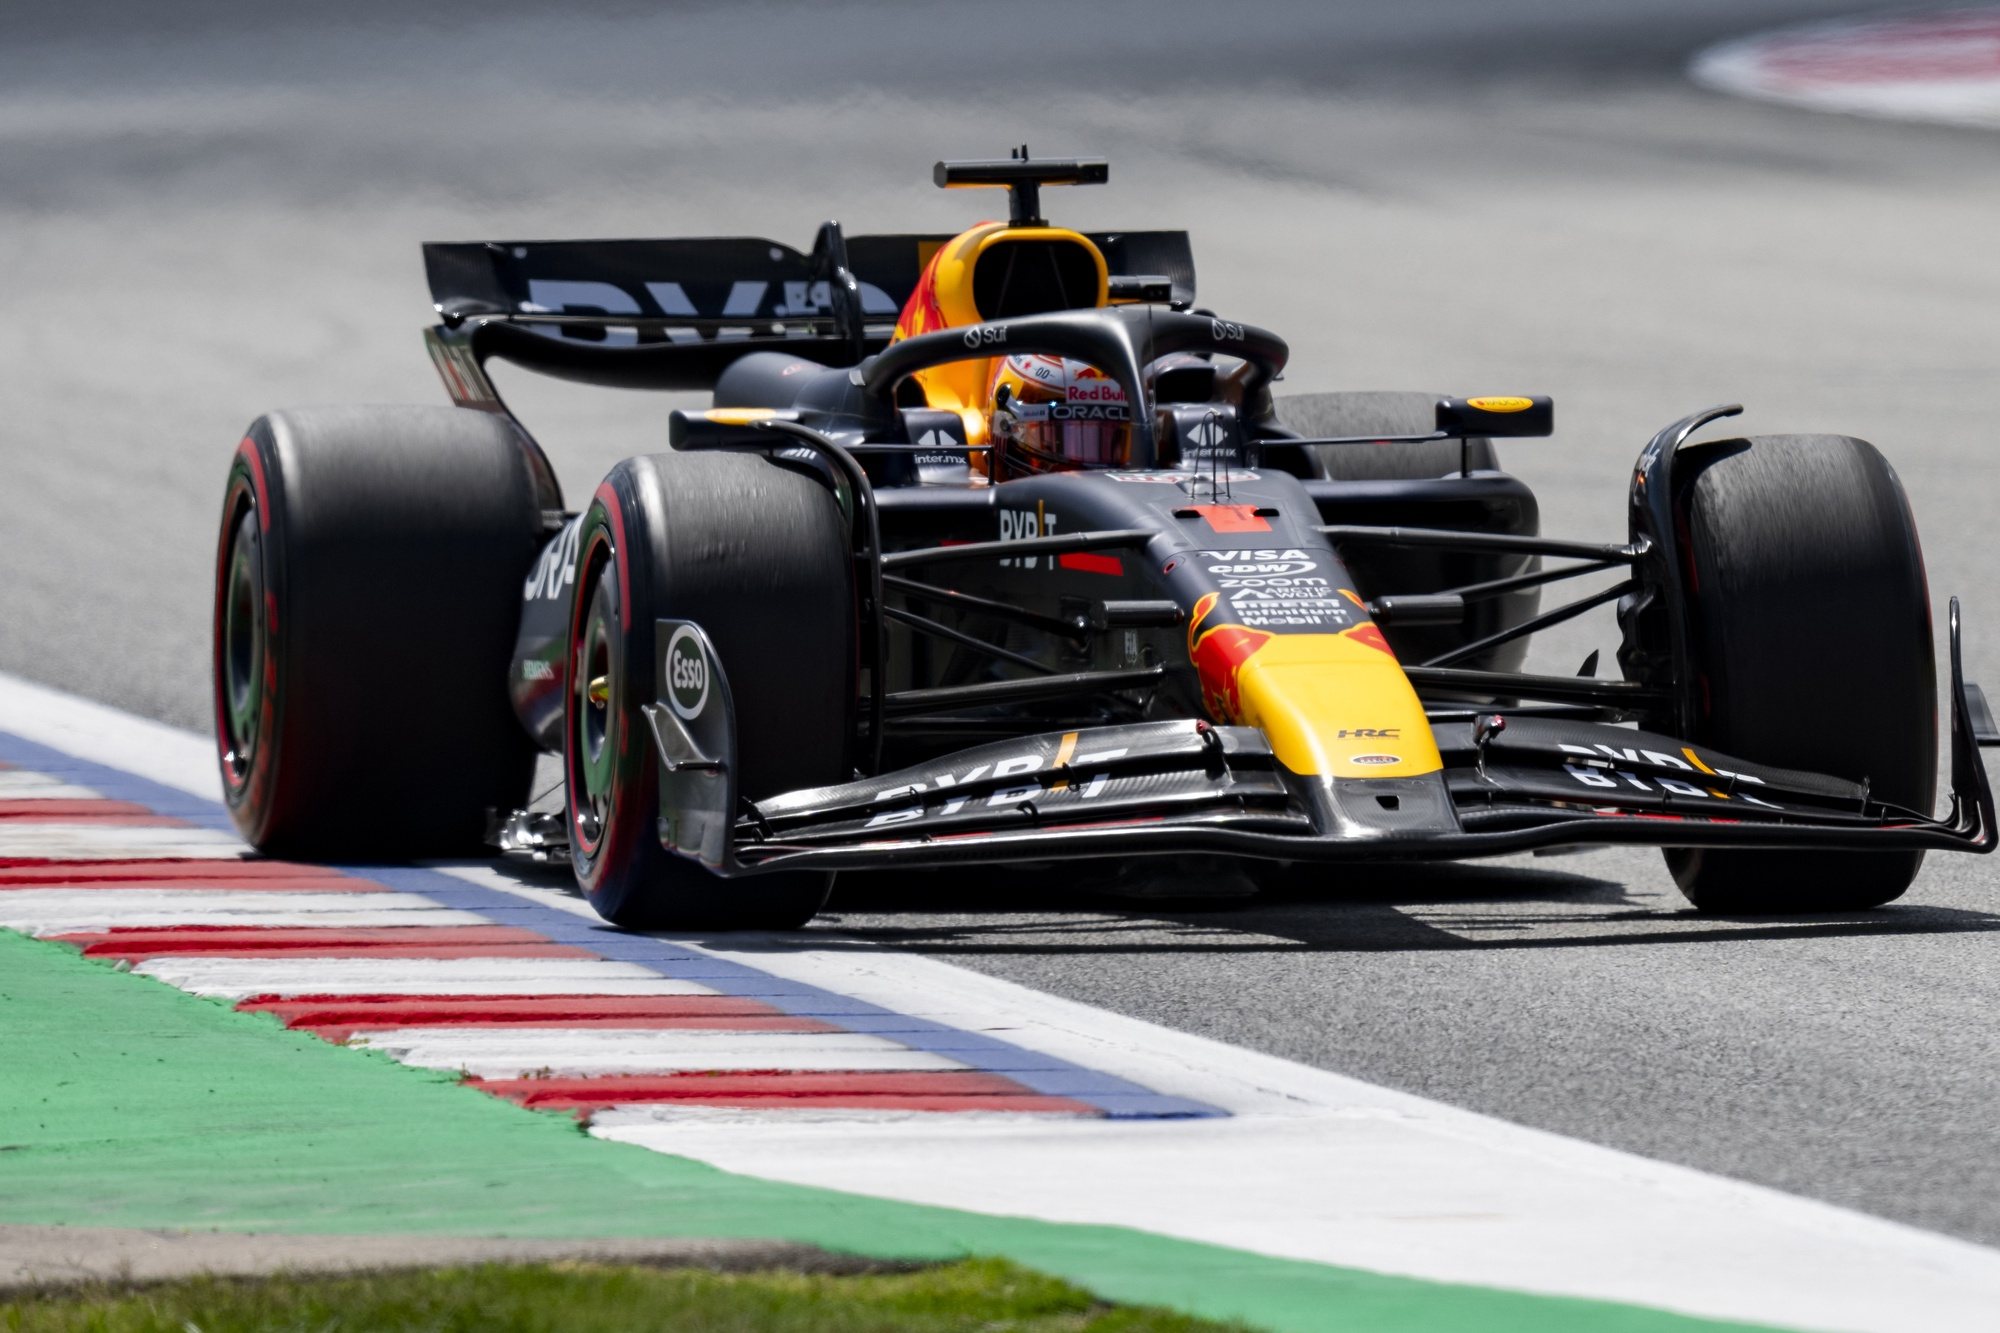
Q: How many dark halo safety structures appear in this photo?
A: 1